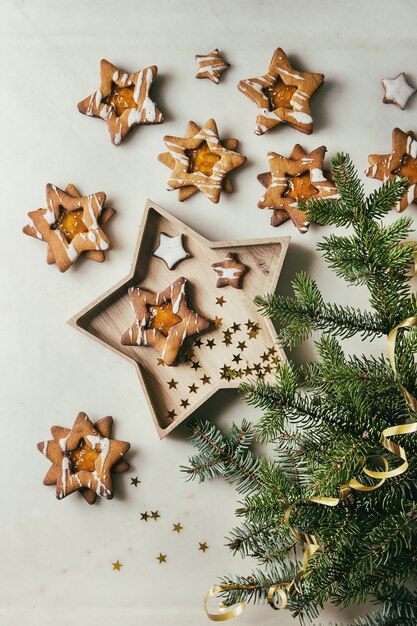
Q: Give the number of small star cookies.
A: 4